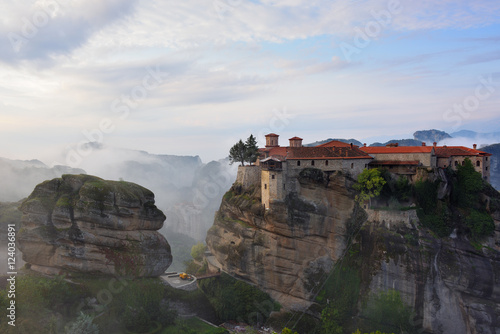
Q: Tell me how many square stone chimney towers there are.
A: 2